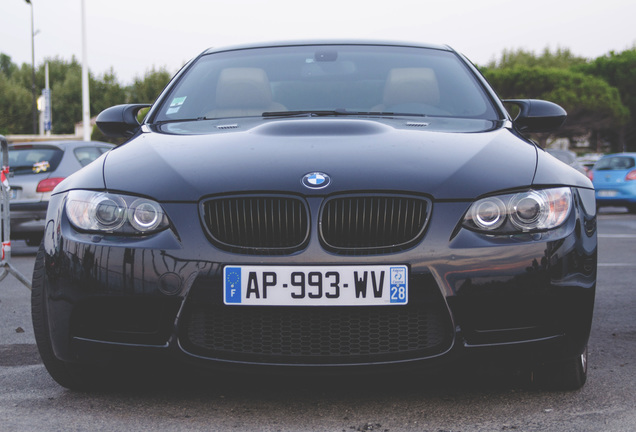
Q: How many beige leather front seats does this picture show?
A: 2